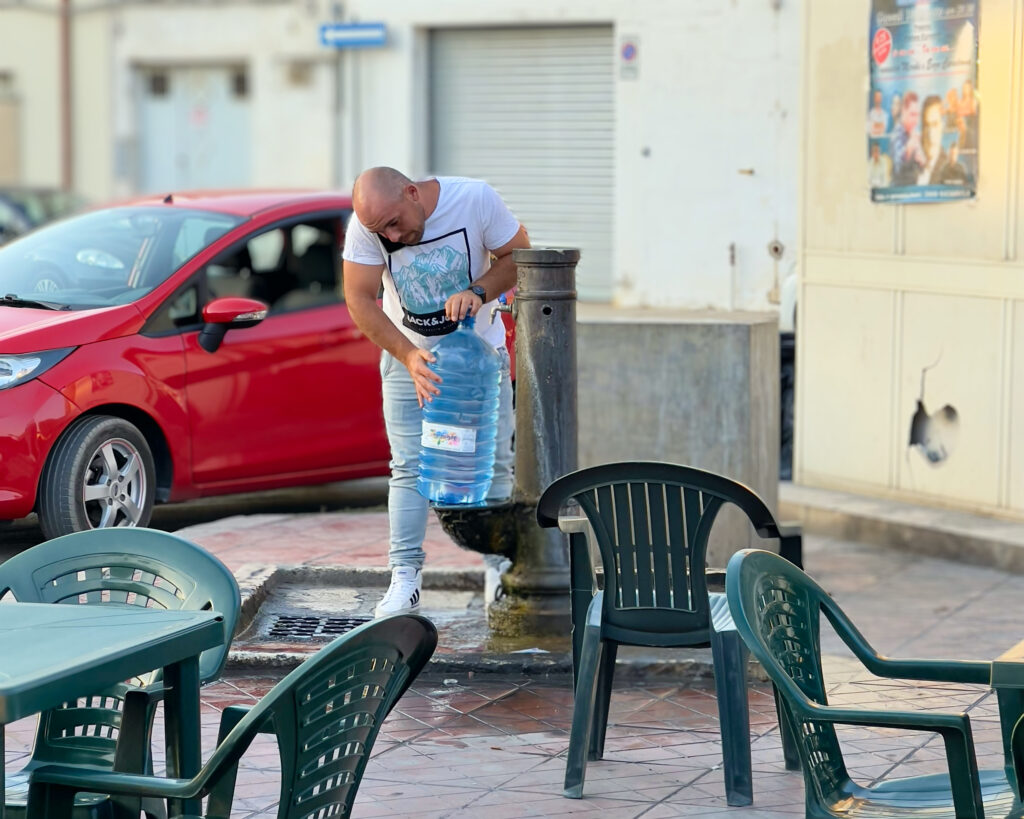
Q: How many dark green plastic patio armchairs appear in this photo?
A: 4